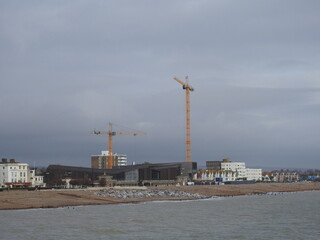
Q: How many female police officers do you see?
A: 0